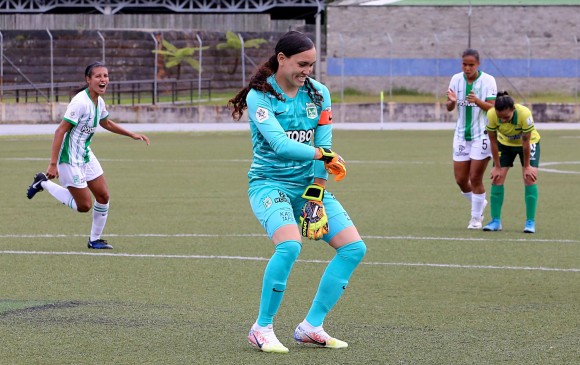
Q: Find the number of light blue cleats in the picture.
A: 2